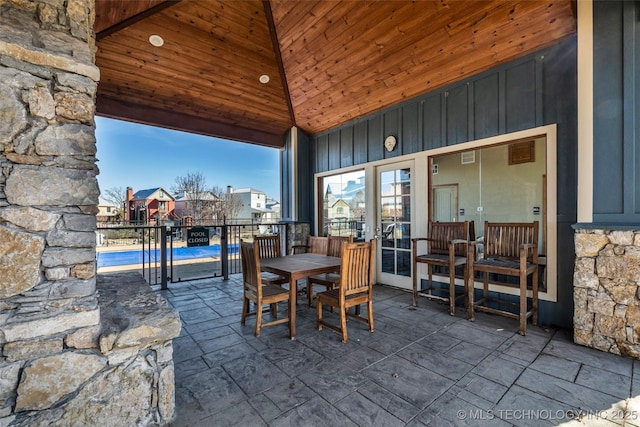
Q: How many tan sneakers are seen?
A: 0